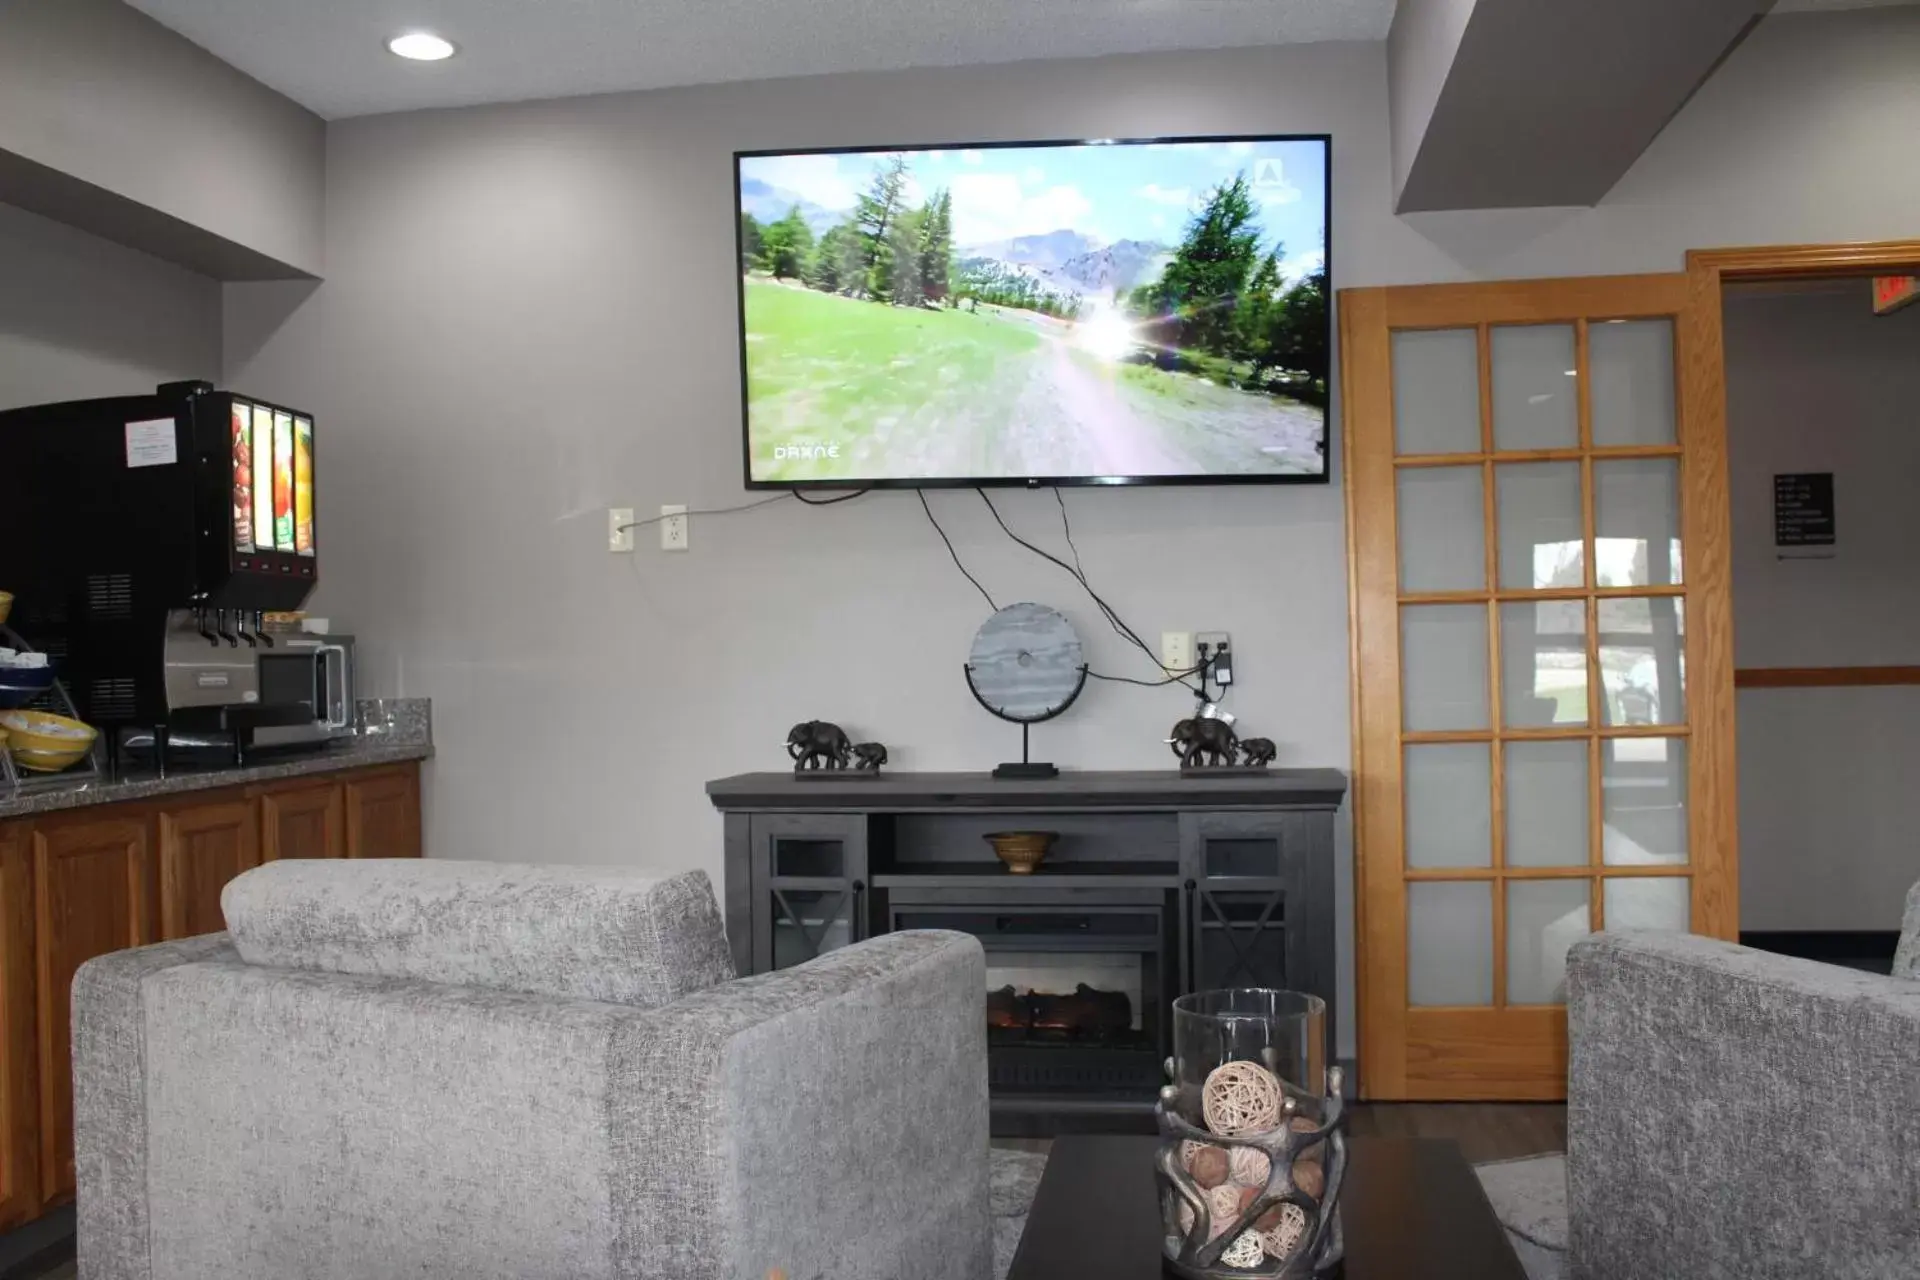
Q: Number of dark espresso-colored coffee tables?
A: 1